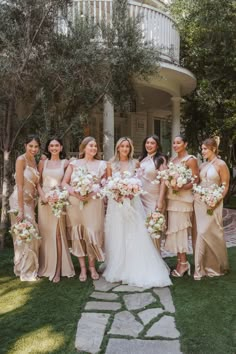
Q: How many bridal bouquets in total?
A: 7